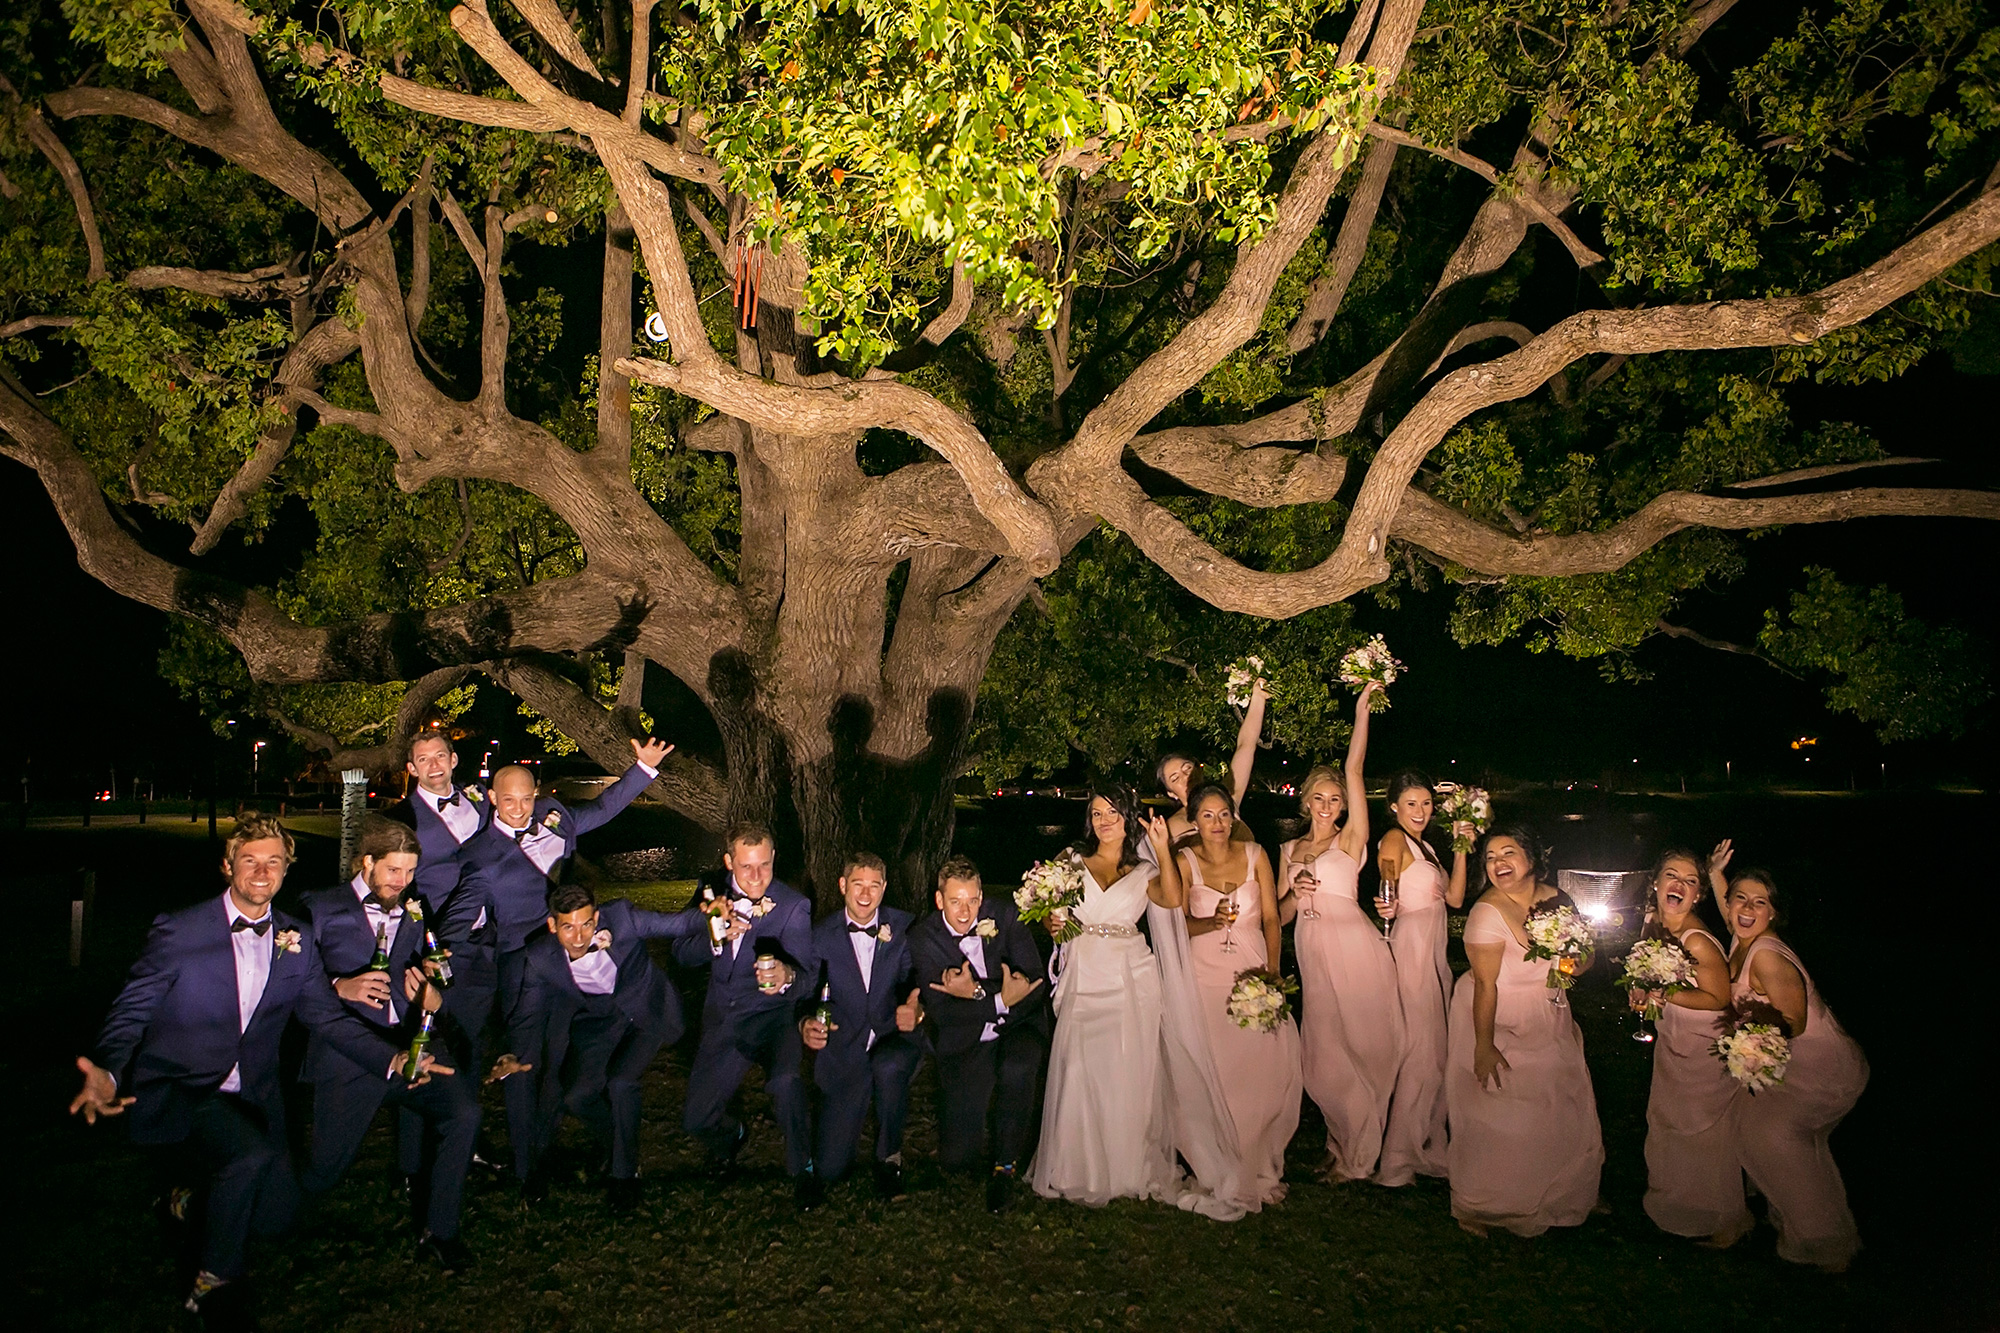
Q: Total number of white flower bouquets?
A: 8